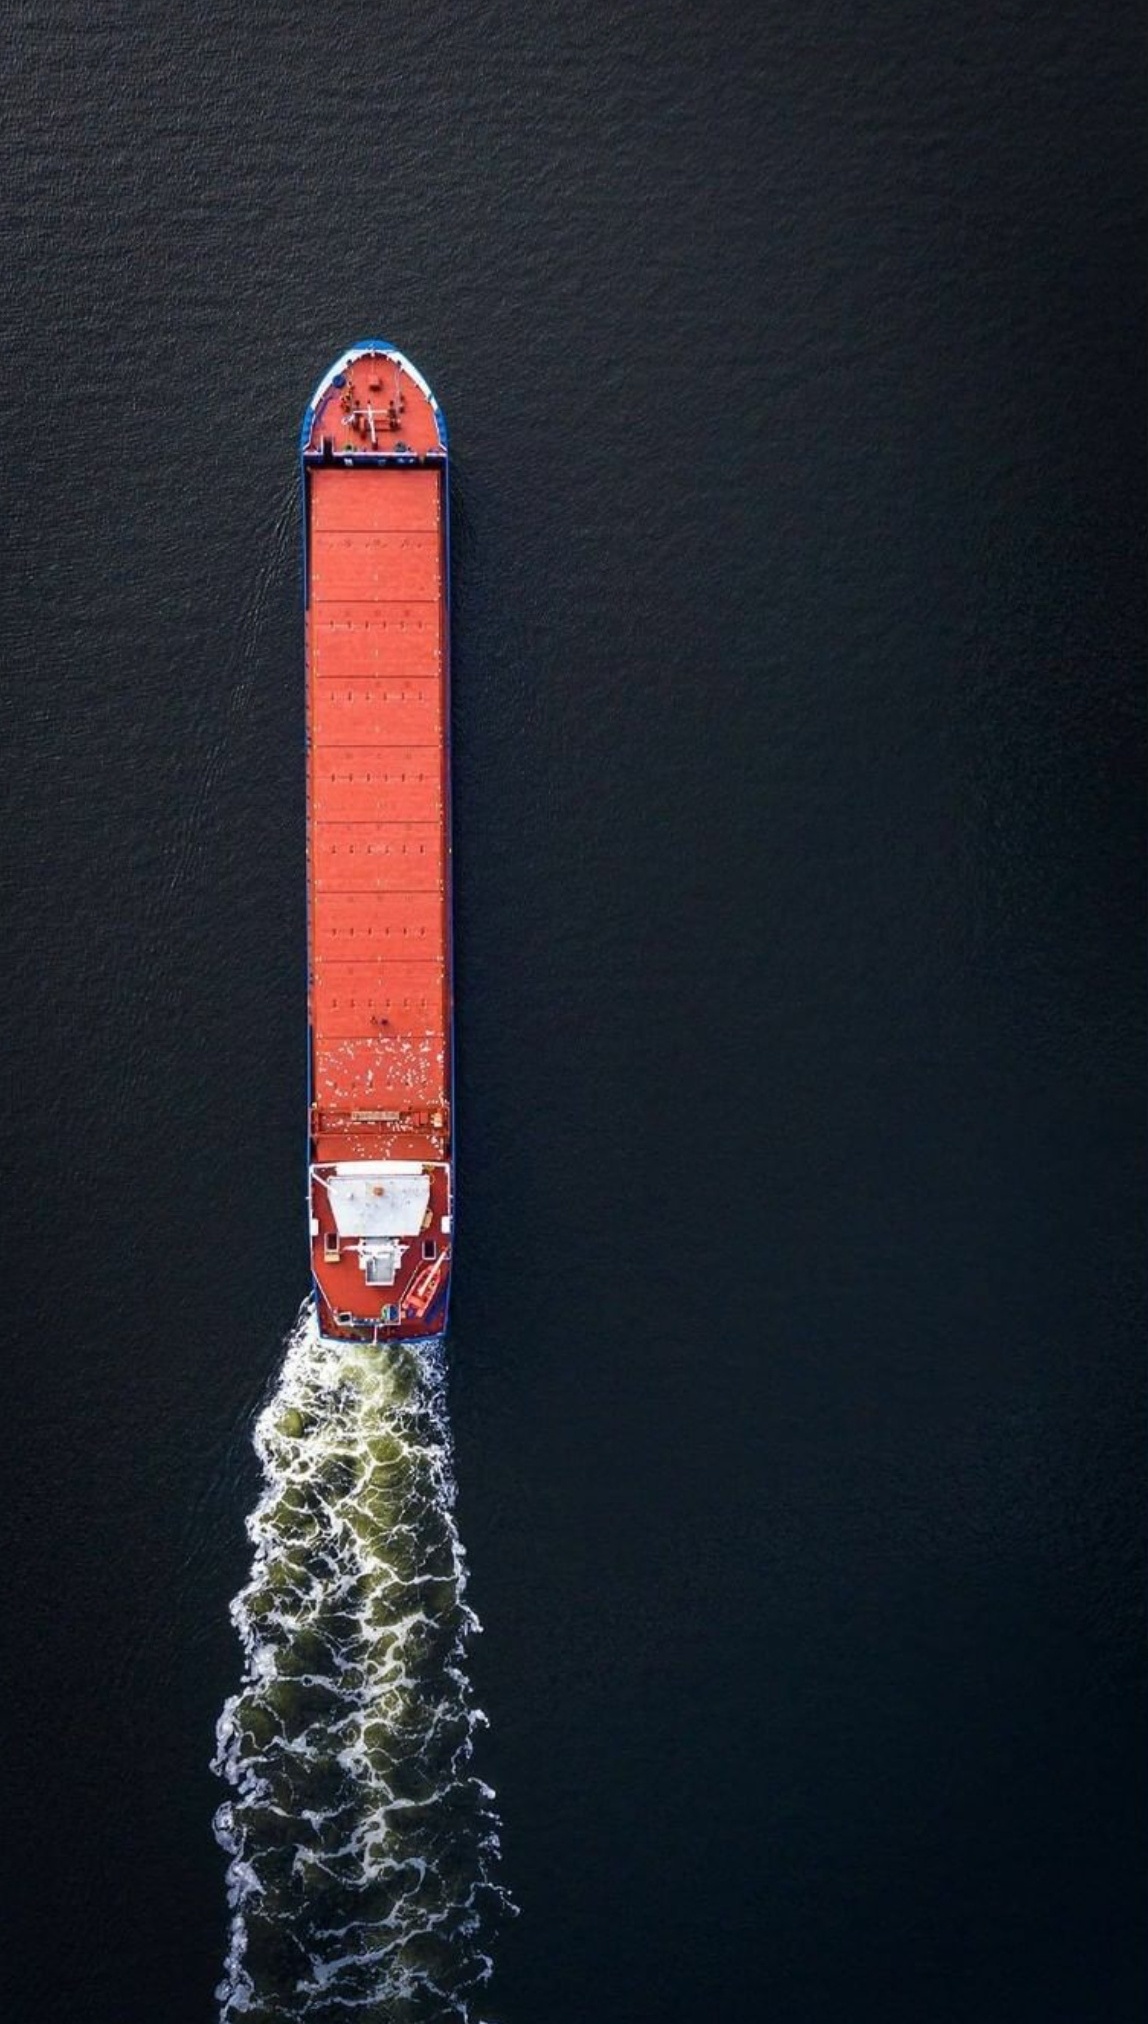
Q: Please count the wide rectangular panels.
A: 9